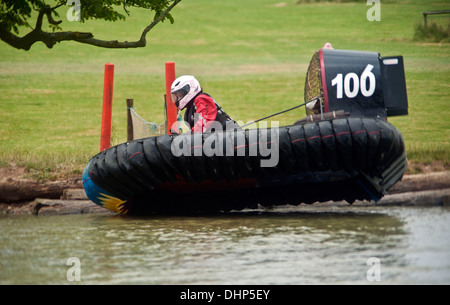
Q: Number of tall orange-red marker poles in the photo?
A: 2